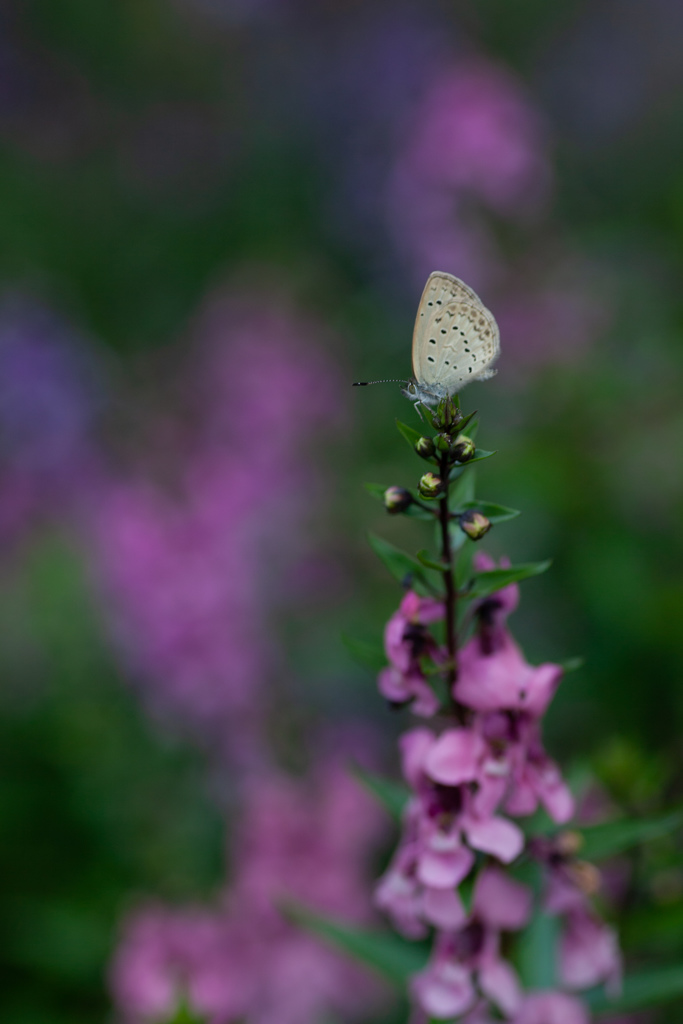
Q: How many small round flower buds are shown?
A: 5